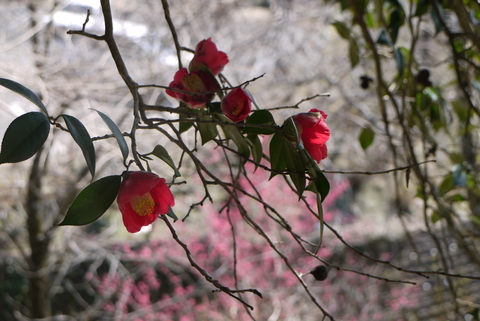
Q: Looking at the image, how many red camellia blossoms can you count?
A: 5